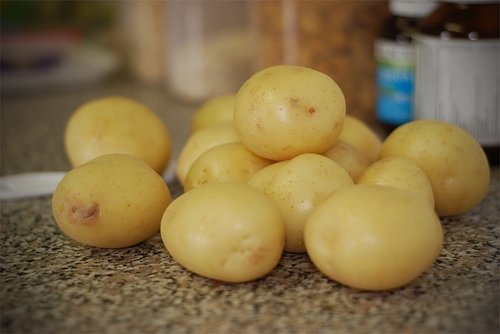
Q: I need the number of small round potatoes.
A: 13